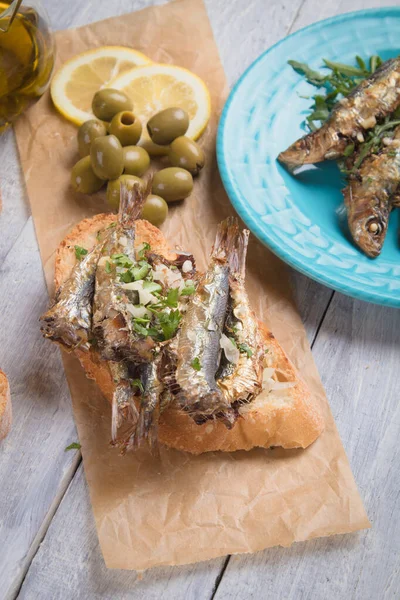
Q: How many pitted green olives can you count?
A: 11